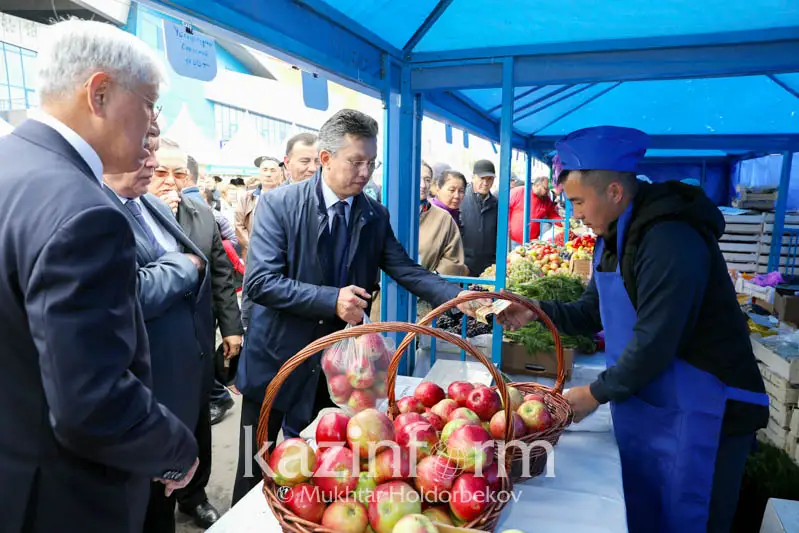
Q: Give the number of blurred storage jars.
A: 0